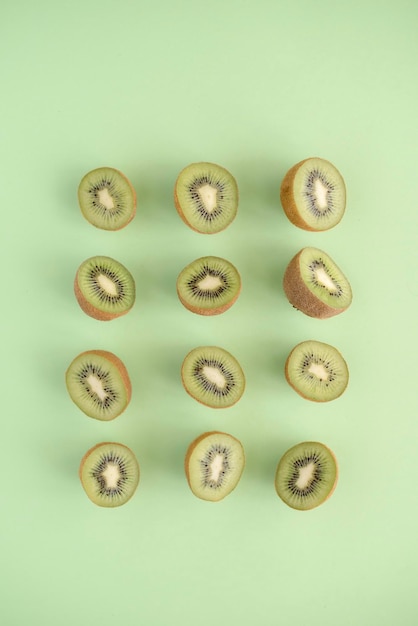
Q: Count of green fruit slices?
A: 12